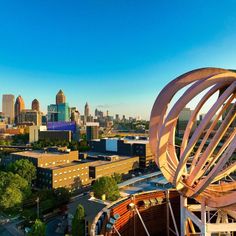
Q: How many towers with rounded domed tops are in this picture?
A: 2